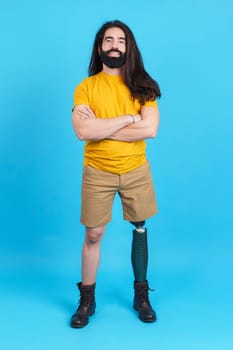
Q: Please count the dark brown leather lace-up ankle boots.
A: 2